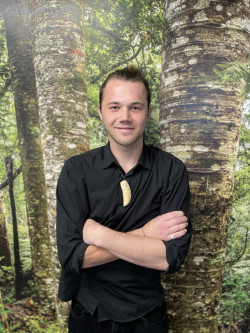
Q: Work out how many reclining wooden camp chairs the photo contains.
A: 0